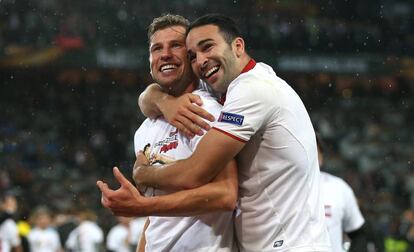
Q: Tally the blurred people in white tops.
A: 6